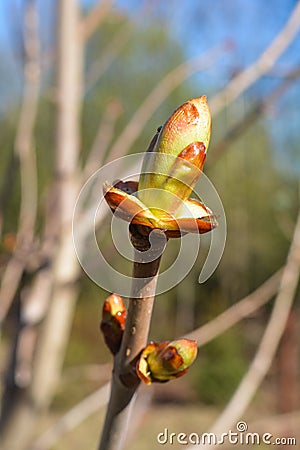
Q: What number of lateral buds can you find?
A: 2